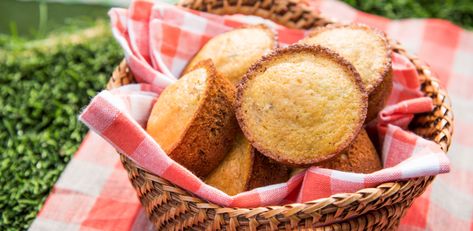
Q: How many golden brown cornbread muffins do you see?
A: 6